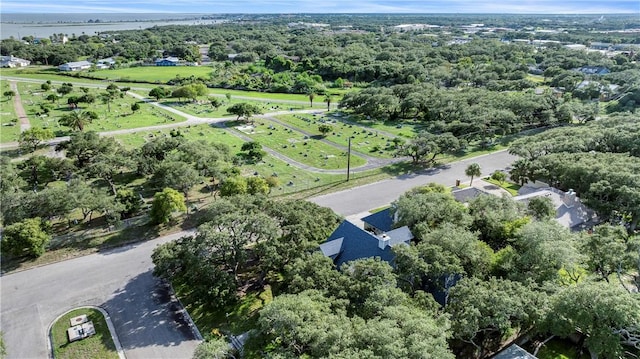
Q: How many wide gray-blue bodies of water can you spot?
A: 1